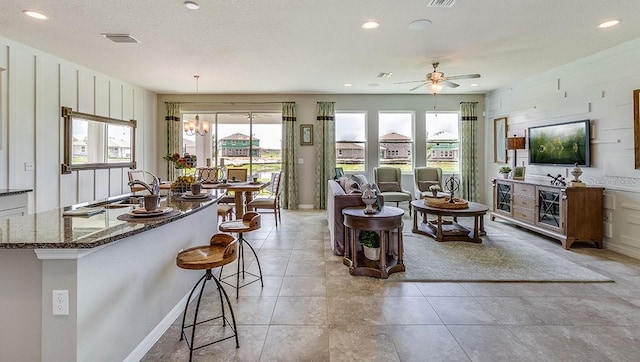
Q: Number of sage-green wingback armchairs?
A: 2